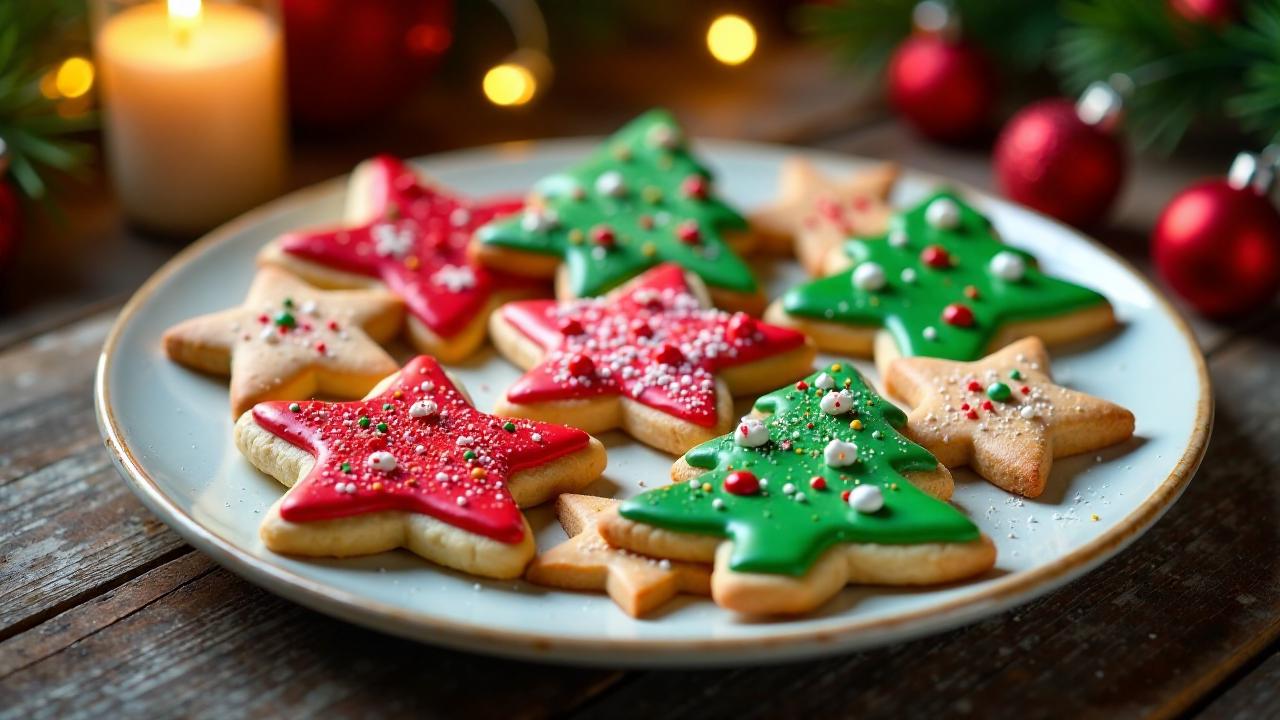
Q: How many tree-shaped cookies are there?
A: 3